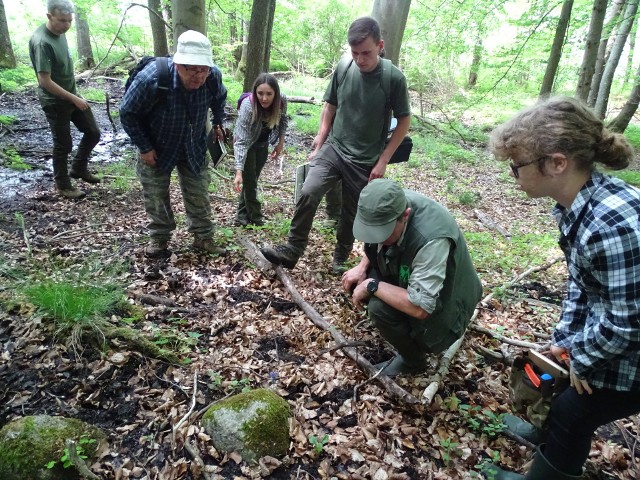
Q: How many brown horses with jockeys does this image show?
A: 0